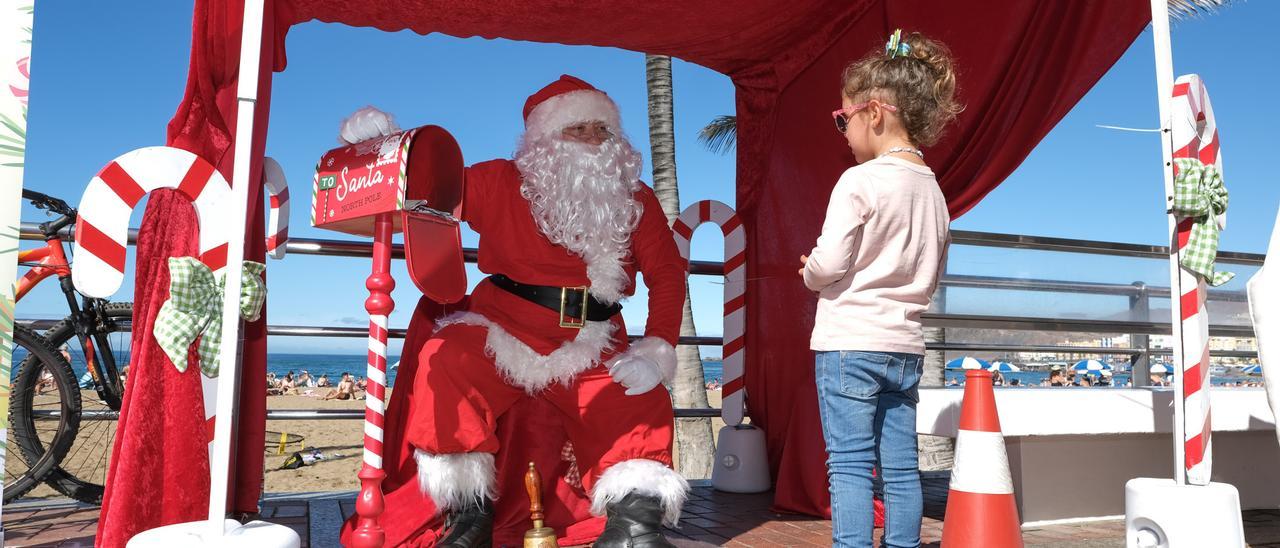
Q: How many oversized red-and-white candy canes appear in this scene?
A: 4